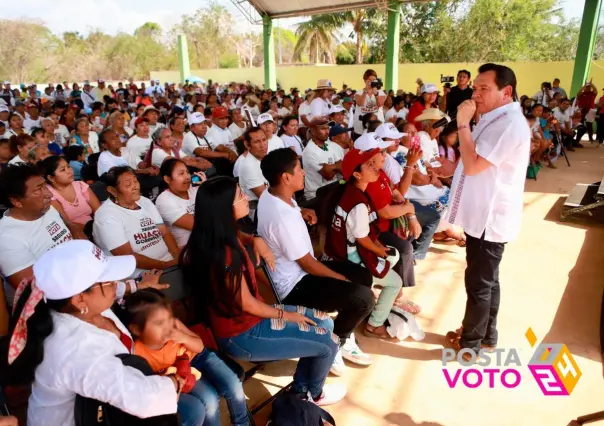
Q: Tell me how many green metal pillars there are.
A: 4